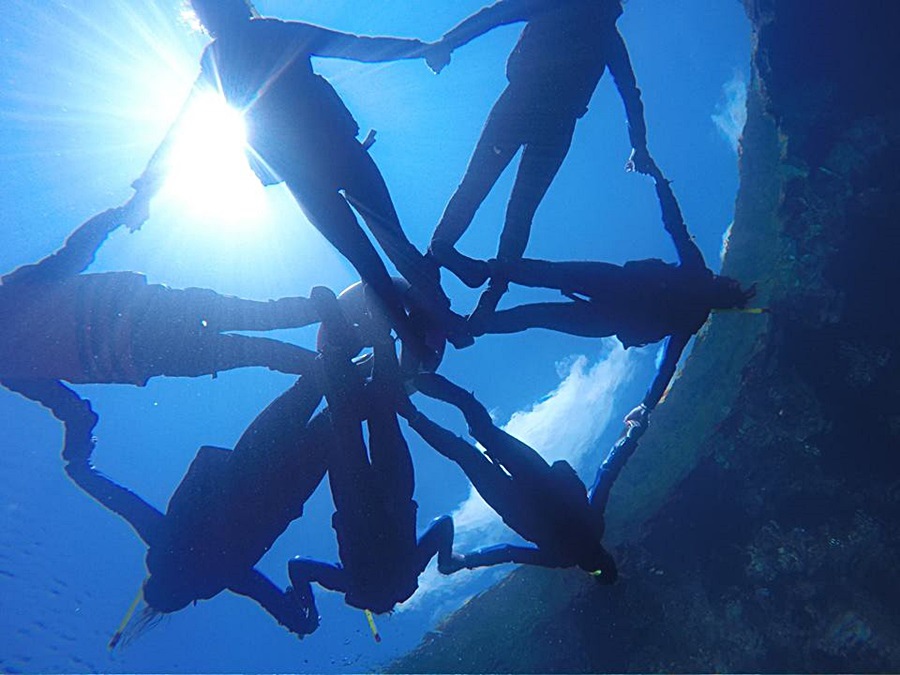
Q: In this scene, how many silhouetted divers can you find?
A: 7